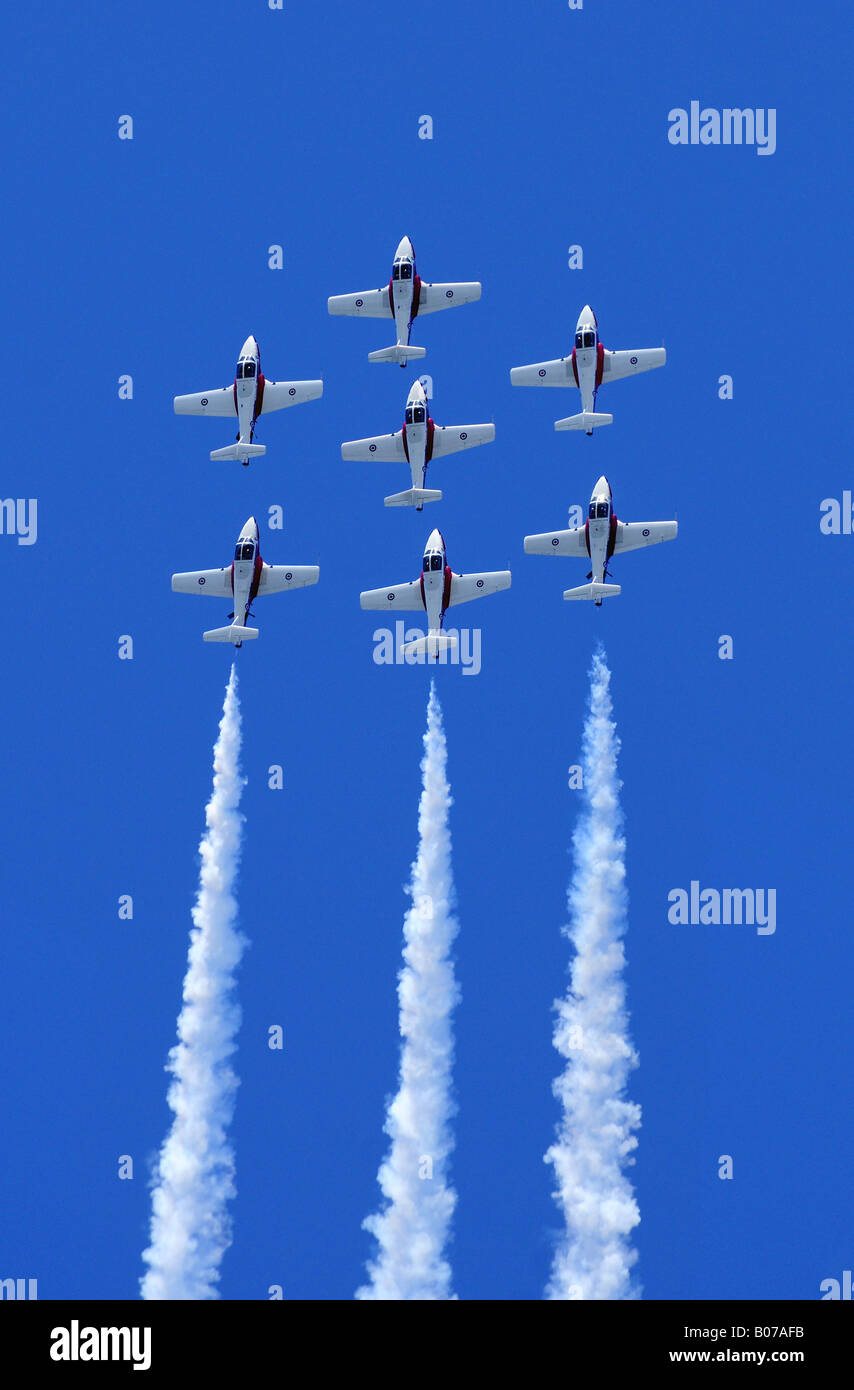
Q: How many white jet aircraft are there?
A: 7